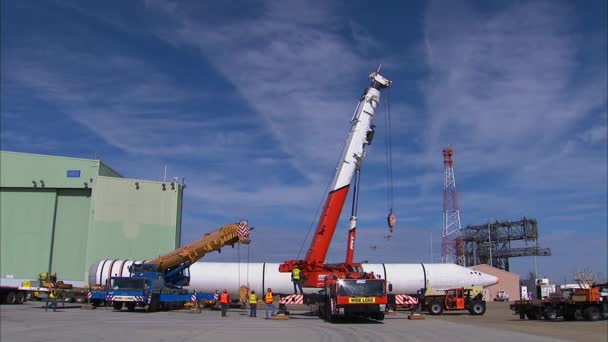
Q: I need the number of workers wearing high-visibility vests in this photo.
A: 5